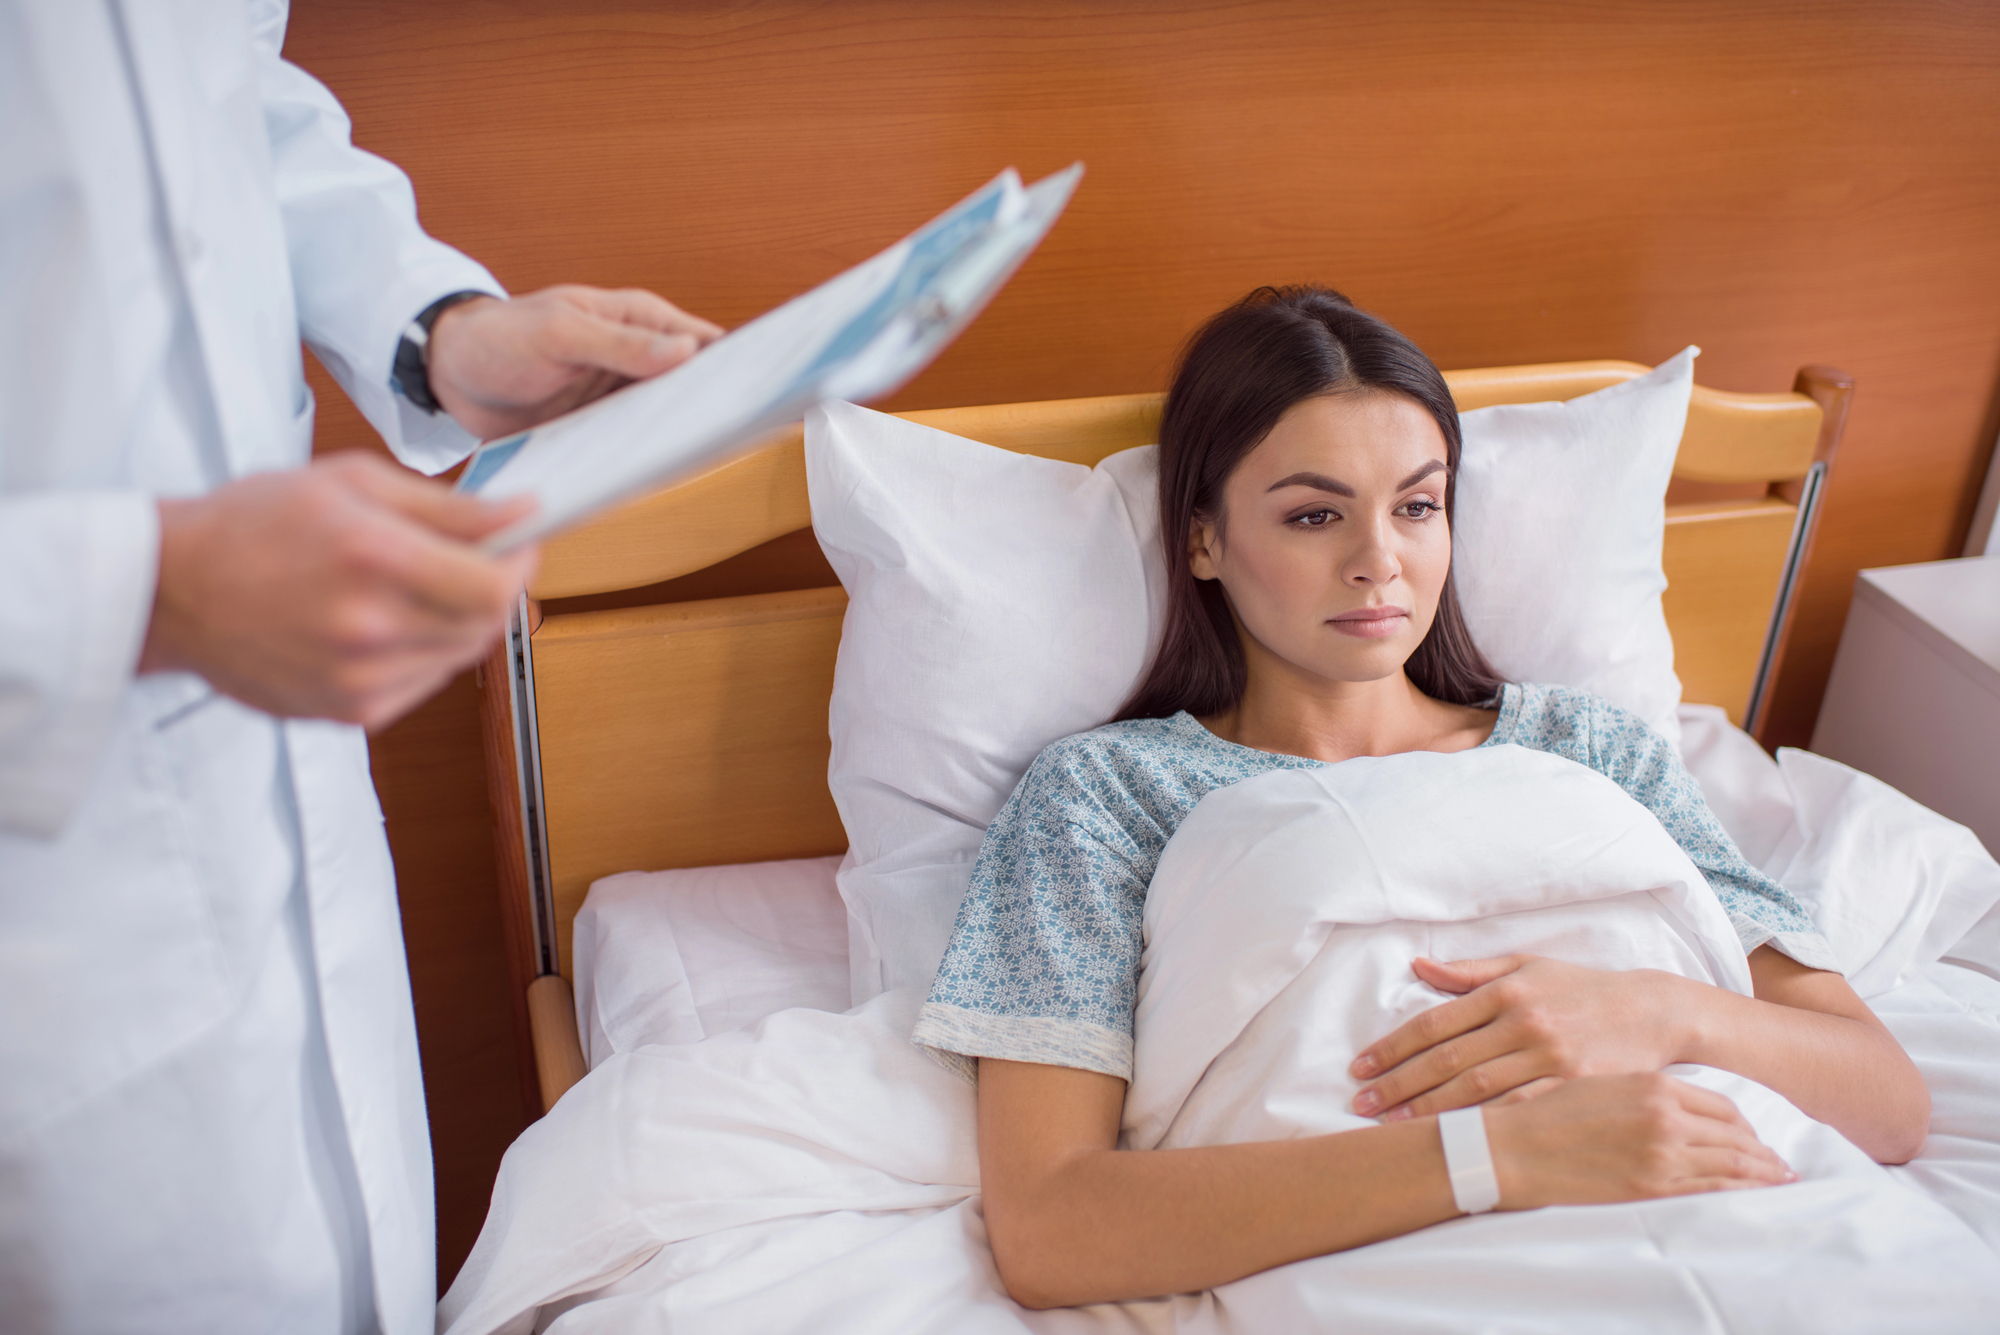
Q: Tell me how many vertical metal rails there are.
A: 2